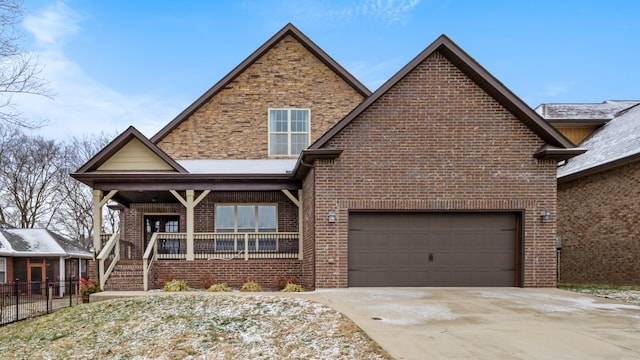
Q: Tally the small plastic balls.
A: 0